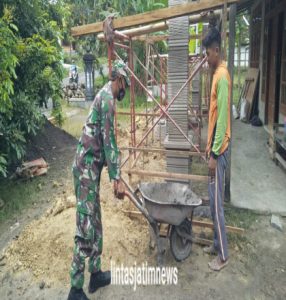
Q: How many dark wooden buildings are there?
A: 1